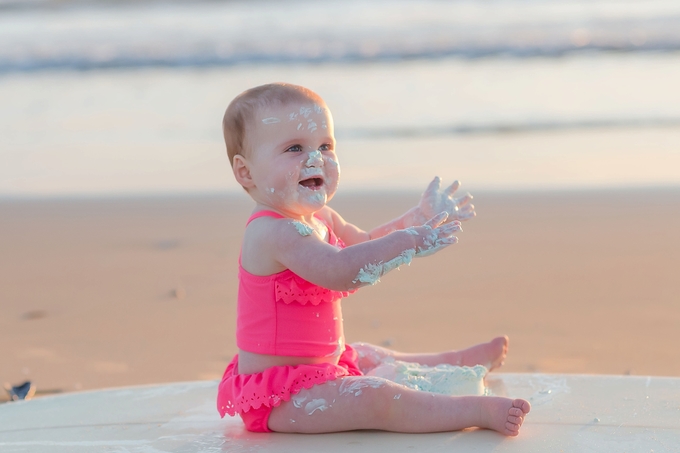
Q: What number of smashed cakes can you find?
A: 1